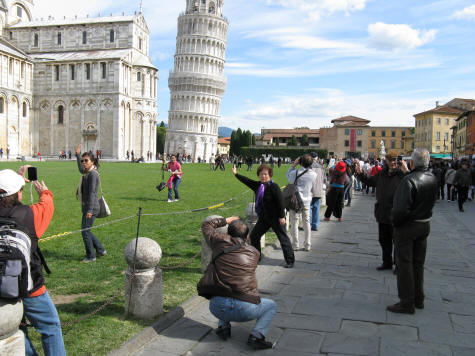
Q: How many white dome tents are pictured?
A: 0